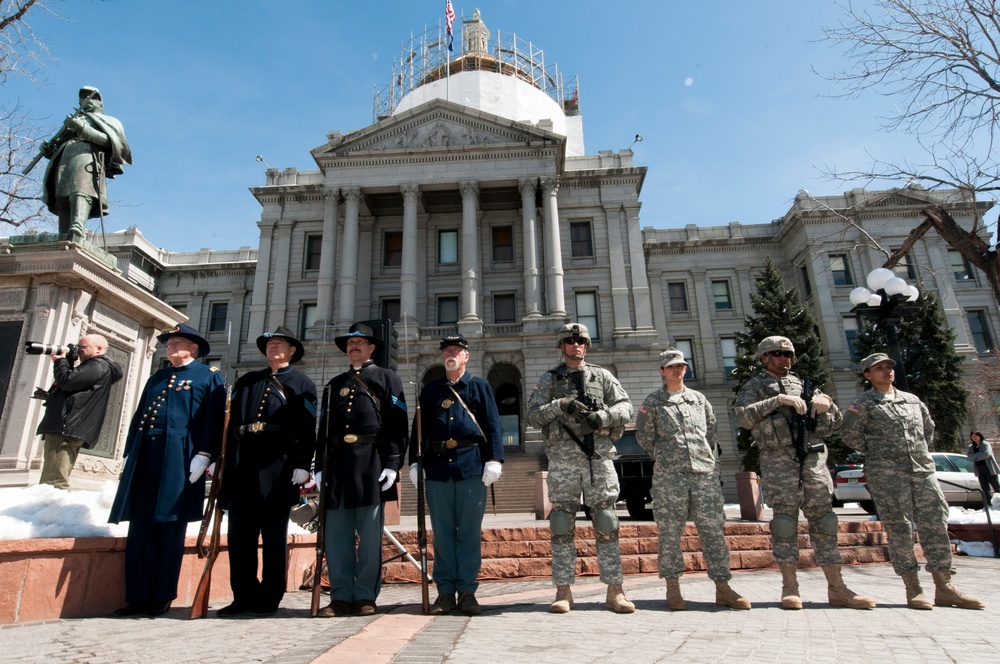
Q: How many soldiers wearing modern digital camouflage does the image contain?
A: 4